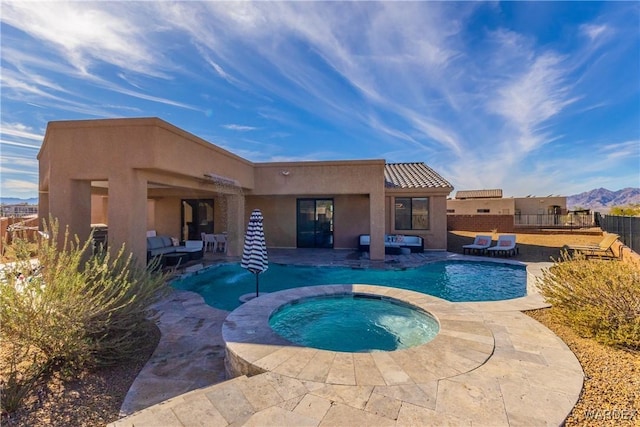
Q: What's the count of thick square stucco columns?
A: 4